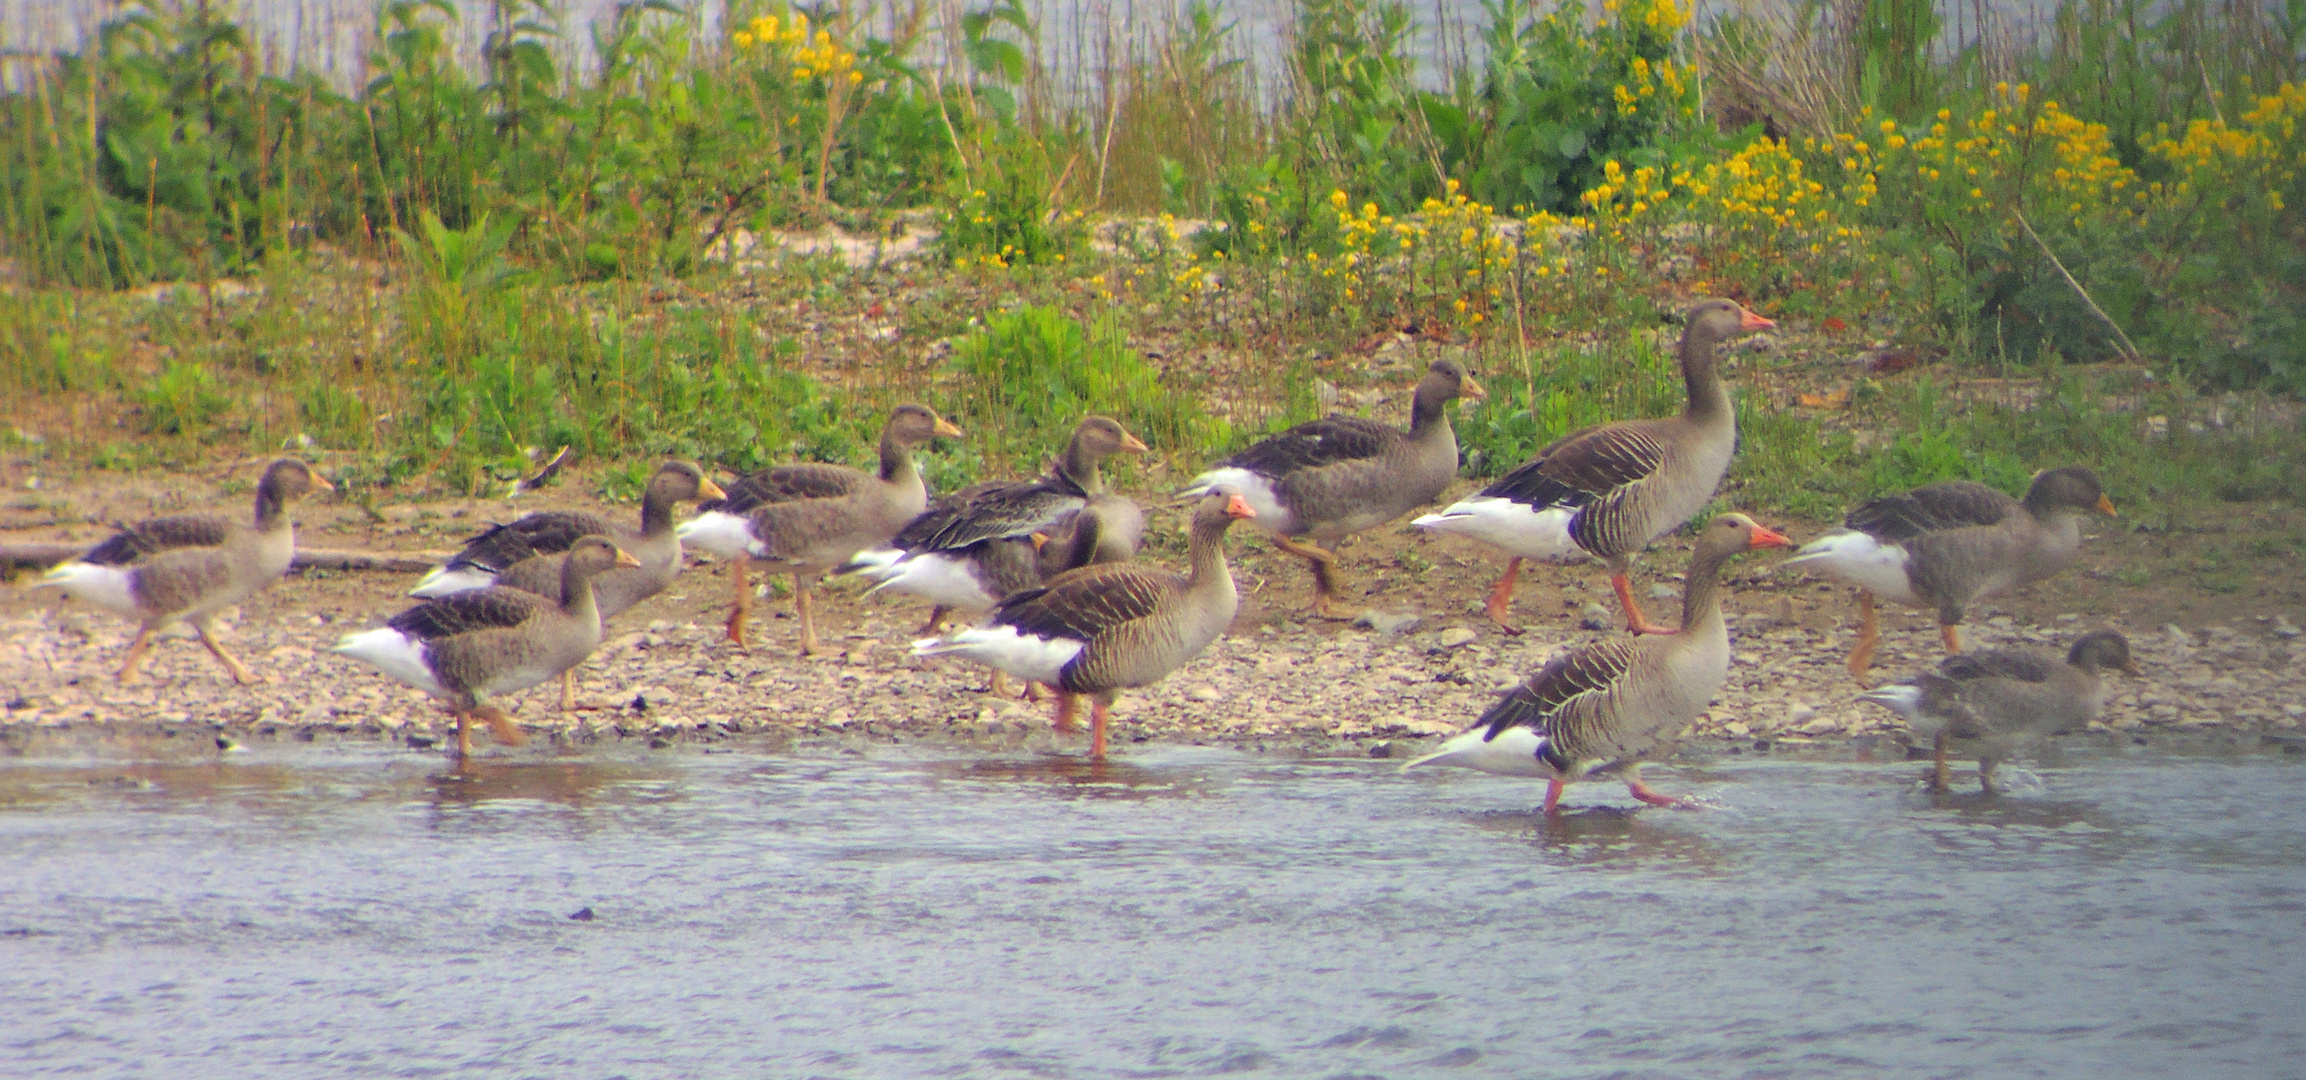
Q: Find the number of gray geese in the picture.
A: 12